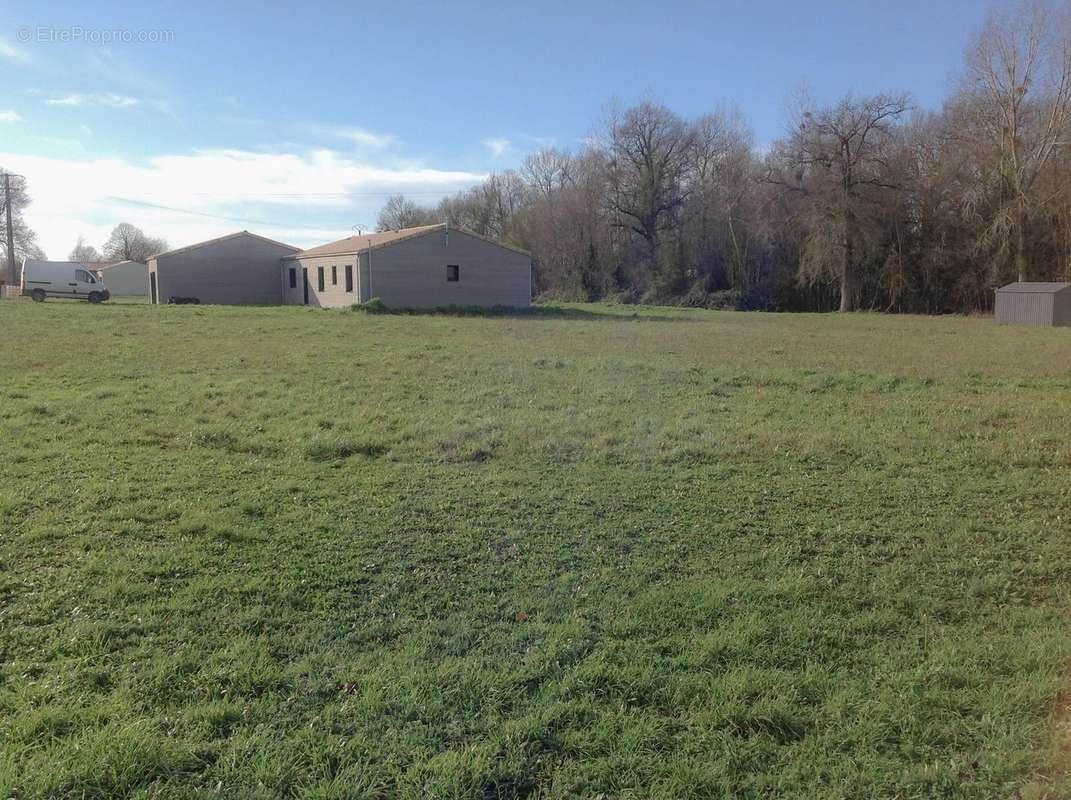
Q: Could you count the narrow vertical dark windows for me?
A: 4